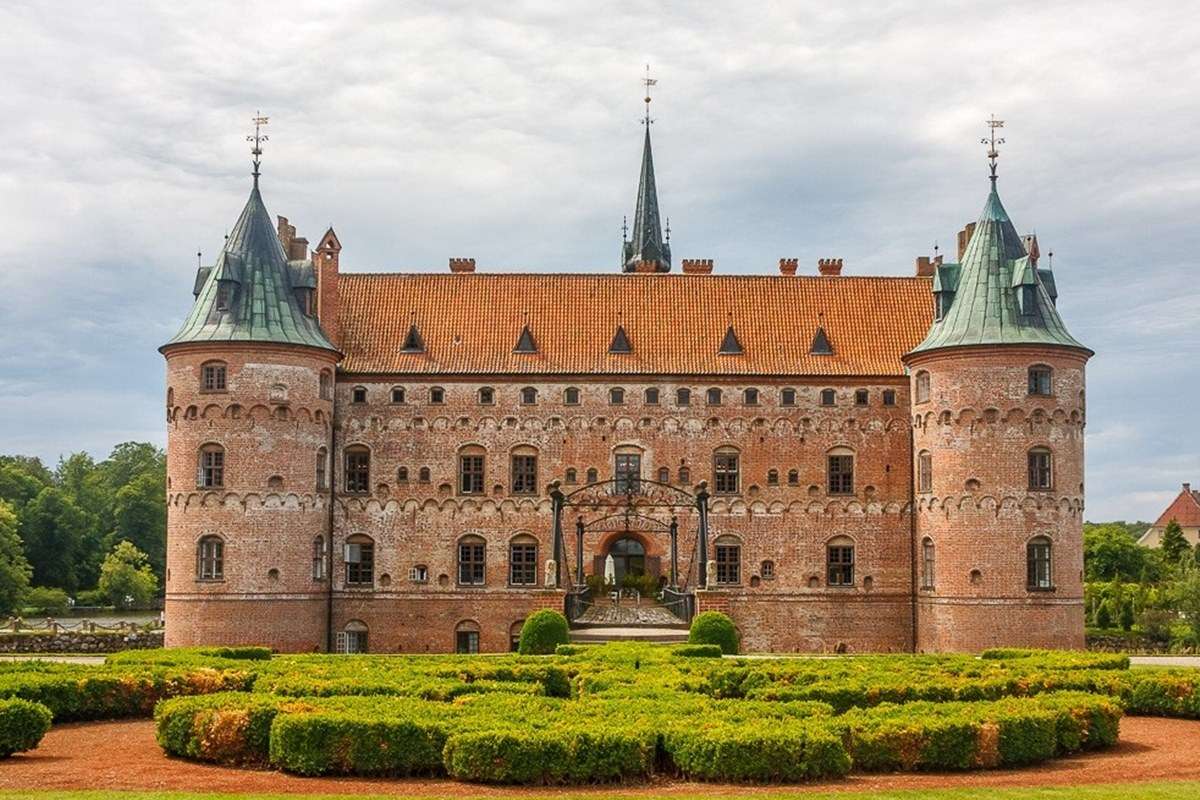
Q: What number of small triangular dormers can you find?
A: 5